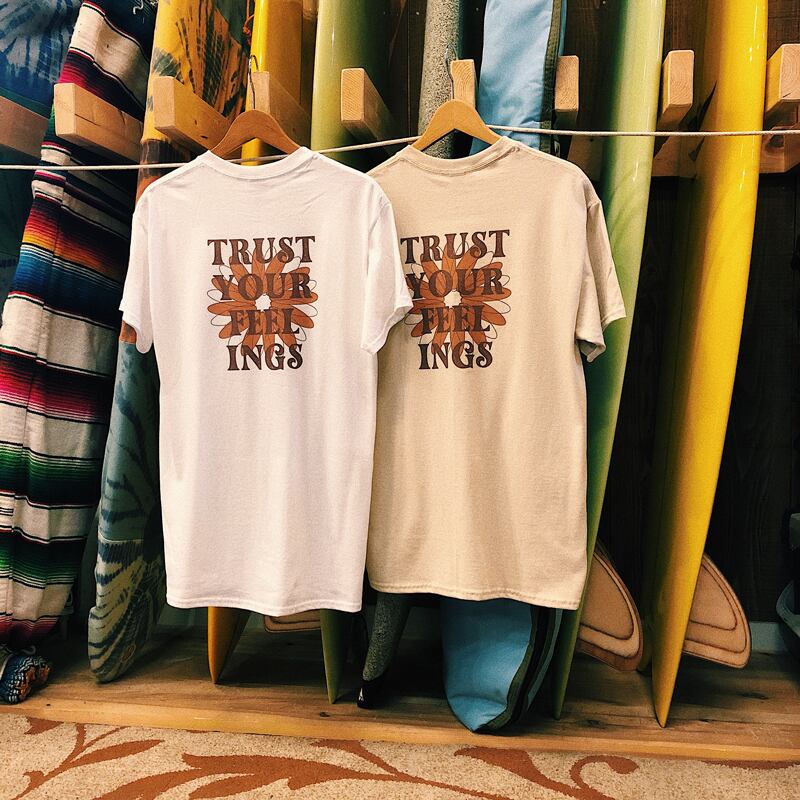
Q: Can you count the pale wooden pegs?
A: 9